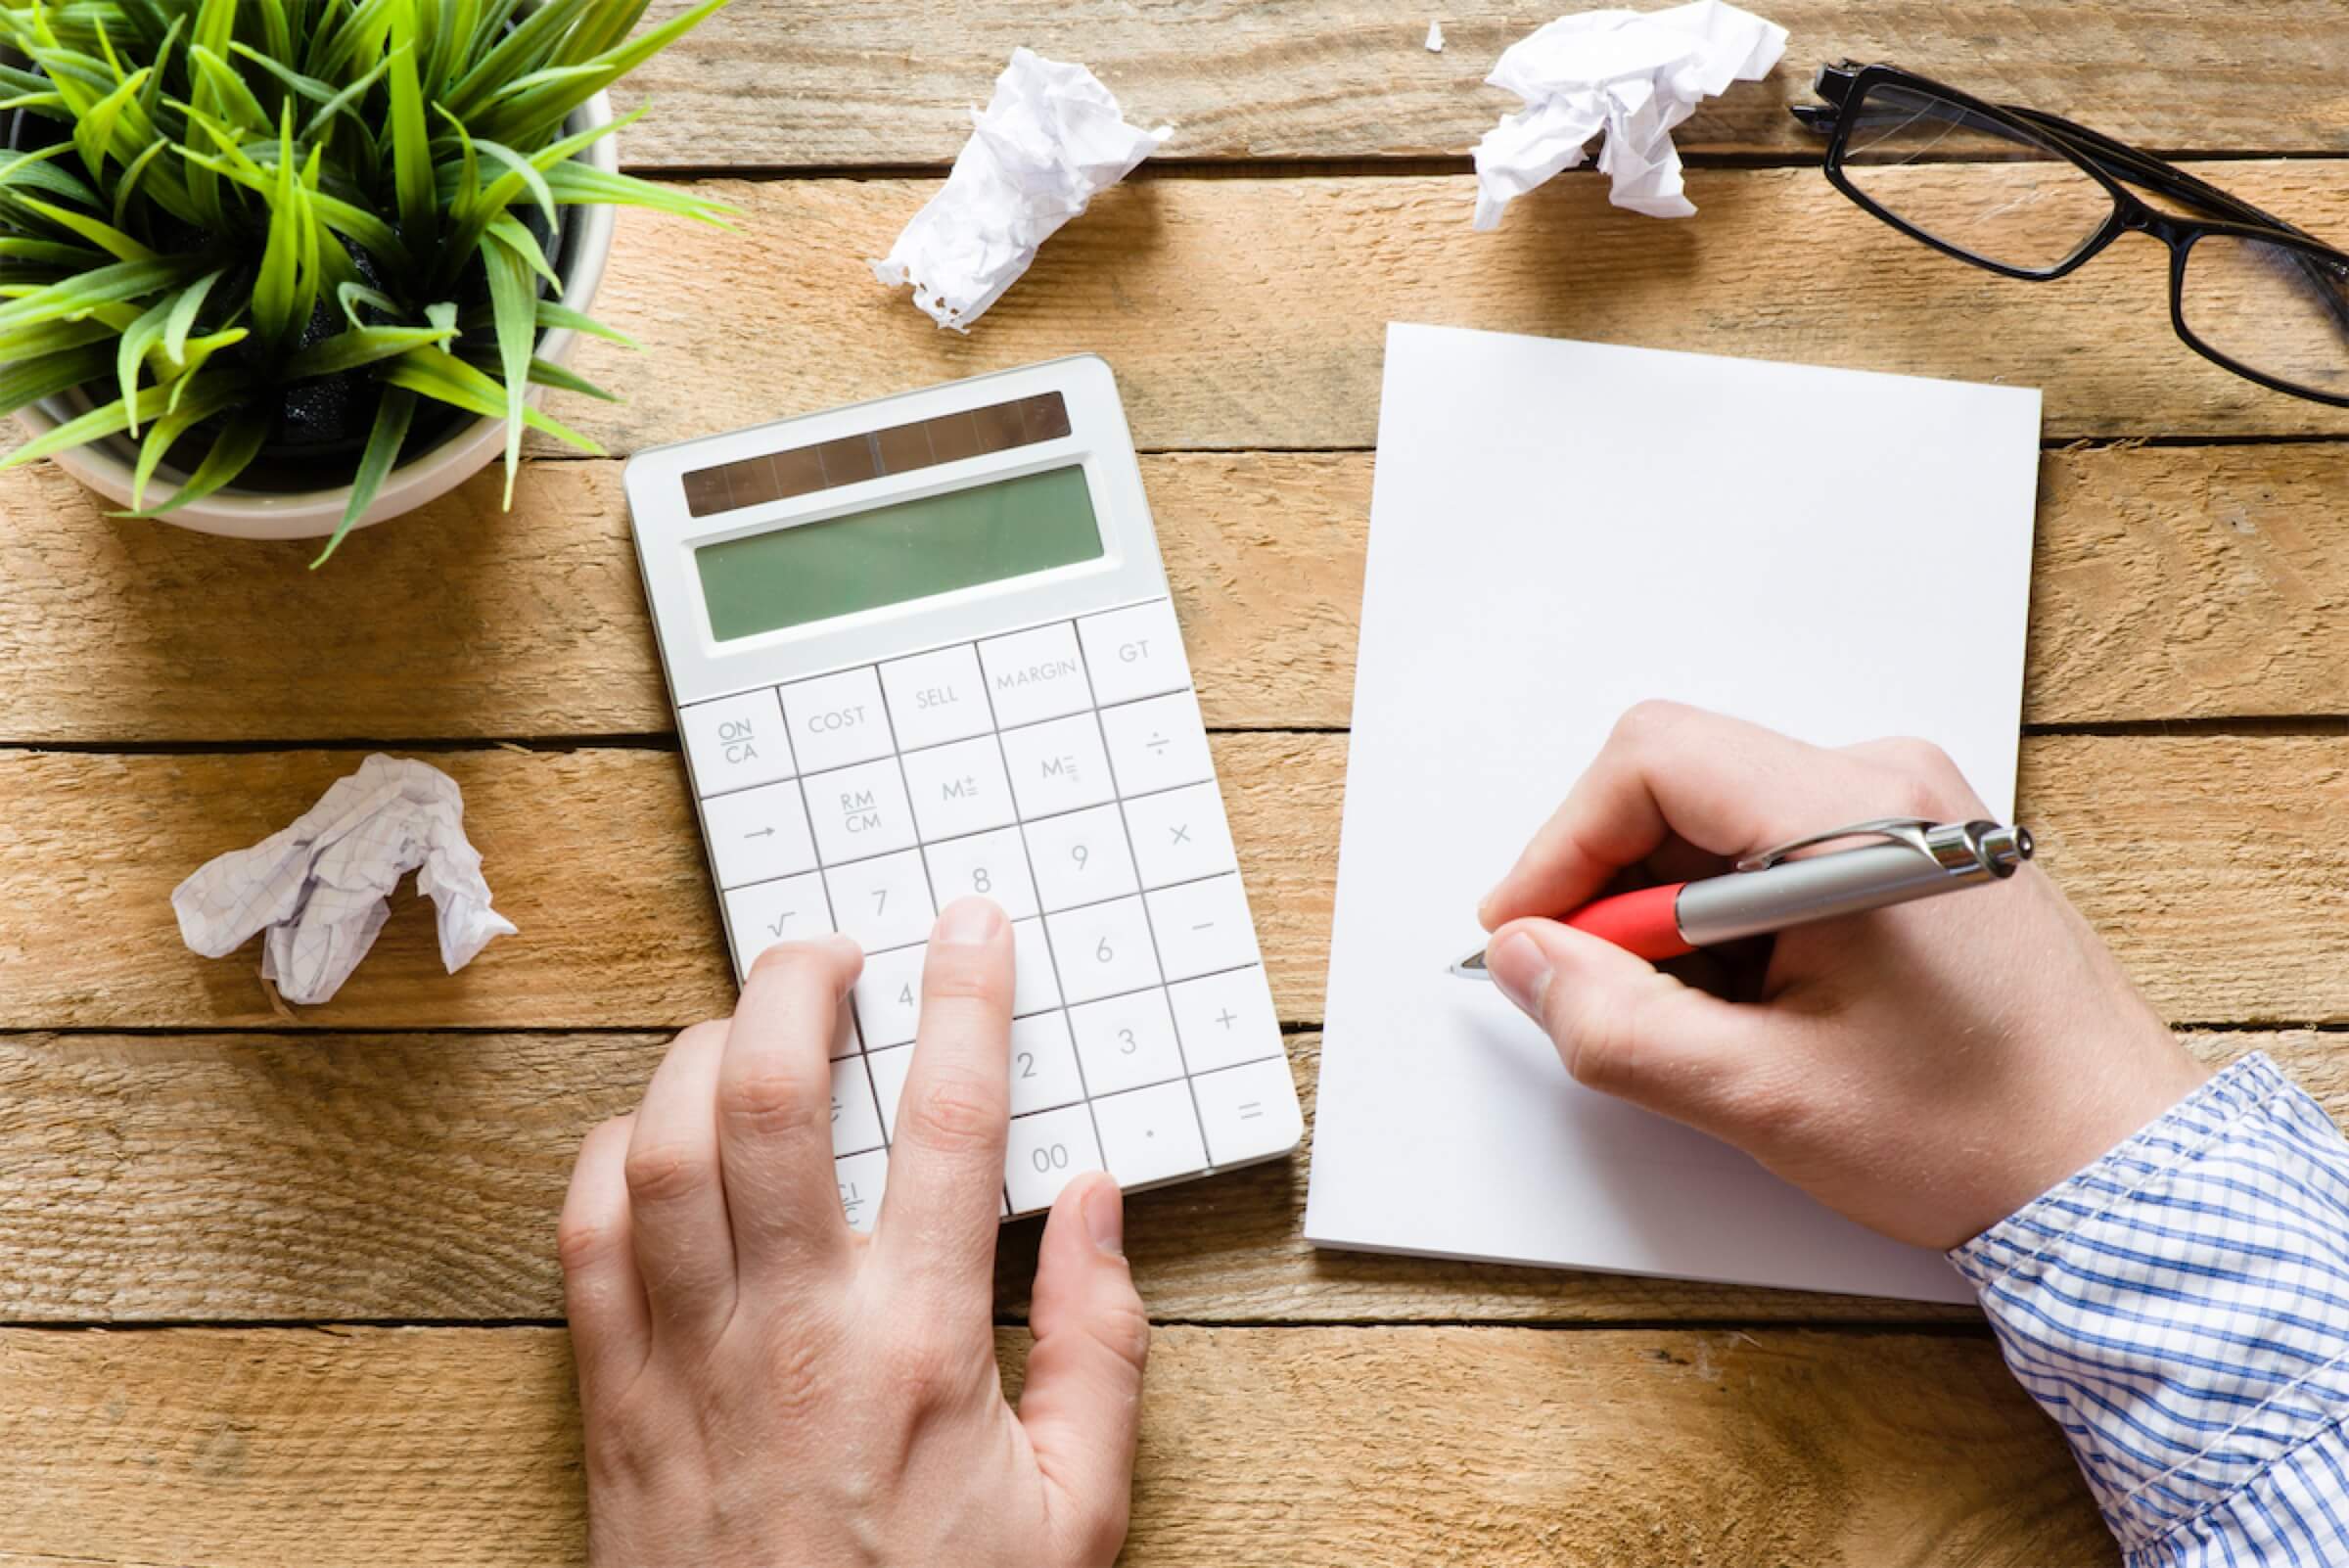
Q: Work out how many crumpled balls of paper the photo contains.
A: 3